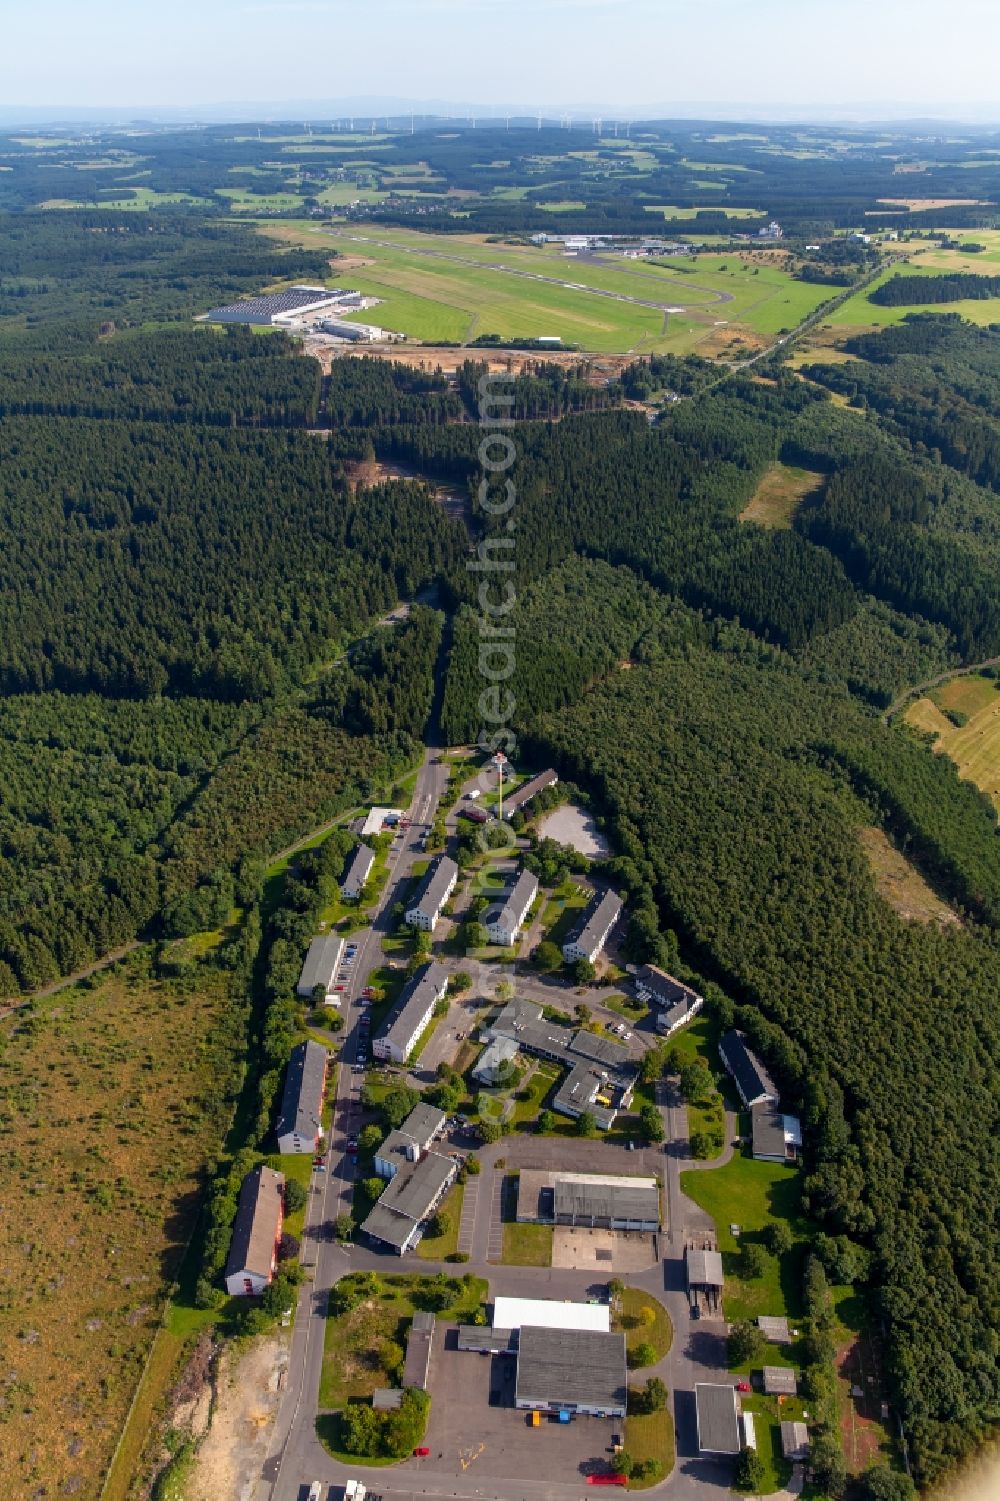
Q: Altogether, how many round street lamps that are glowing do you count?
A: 0